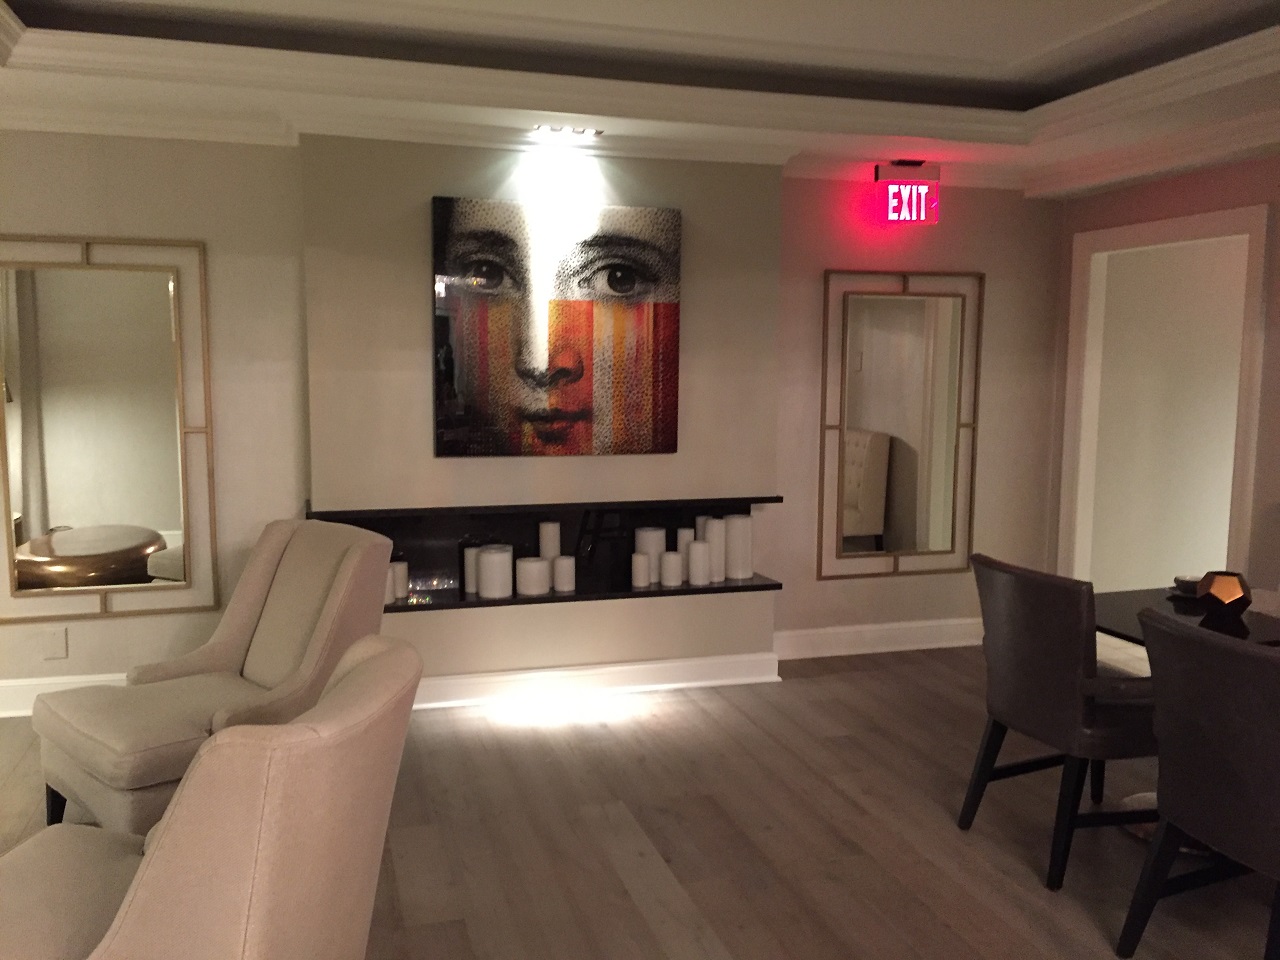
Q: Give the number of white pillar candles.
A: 15